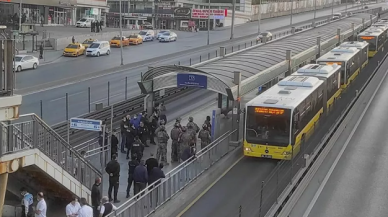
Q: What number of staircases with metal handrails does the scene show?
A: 1